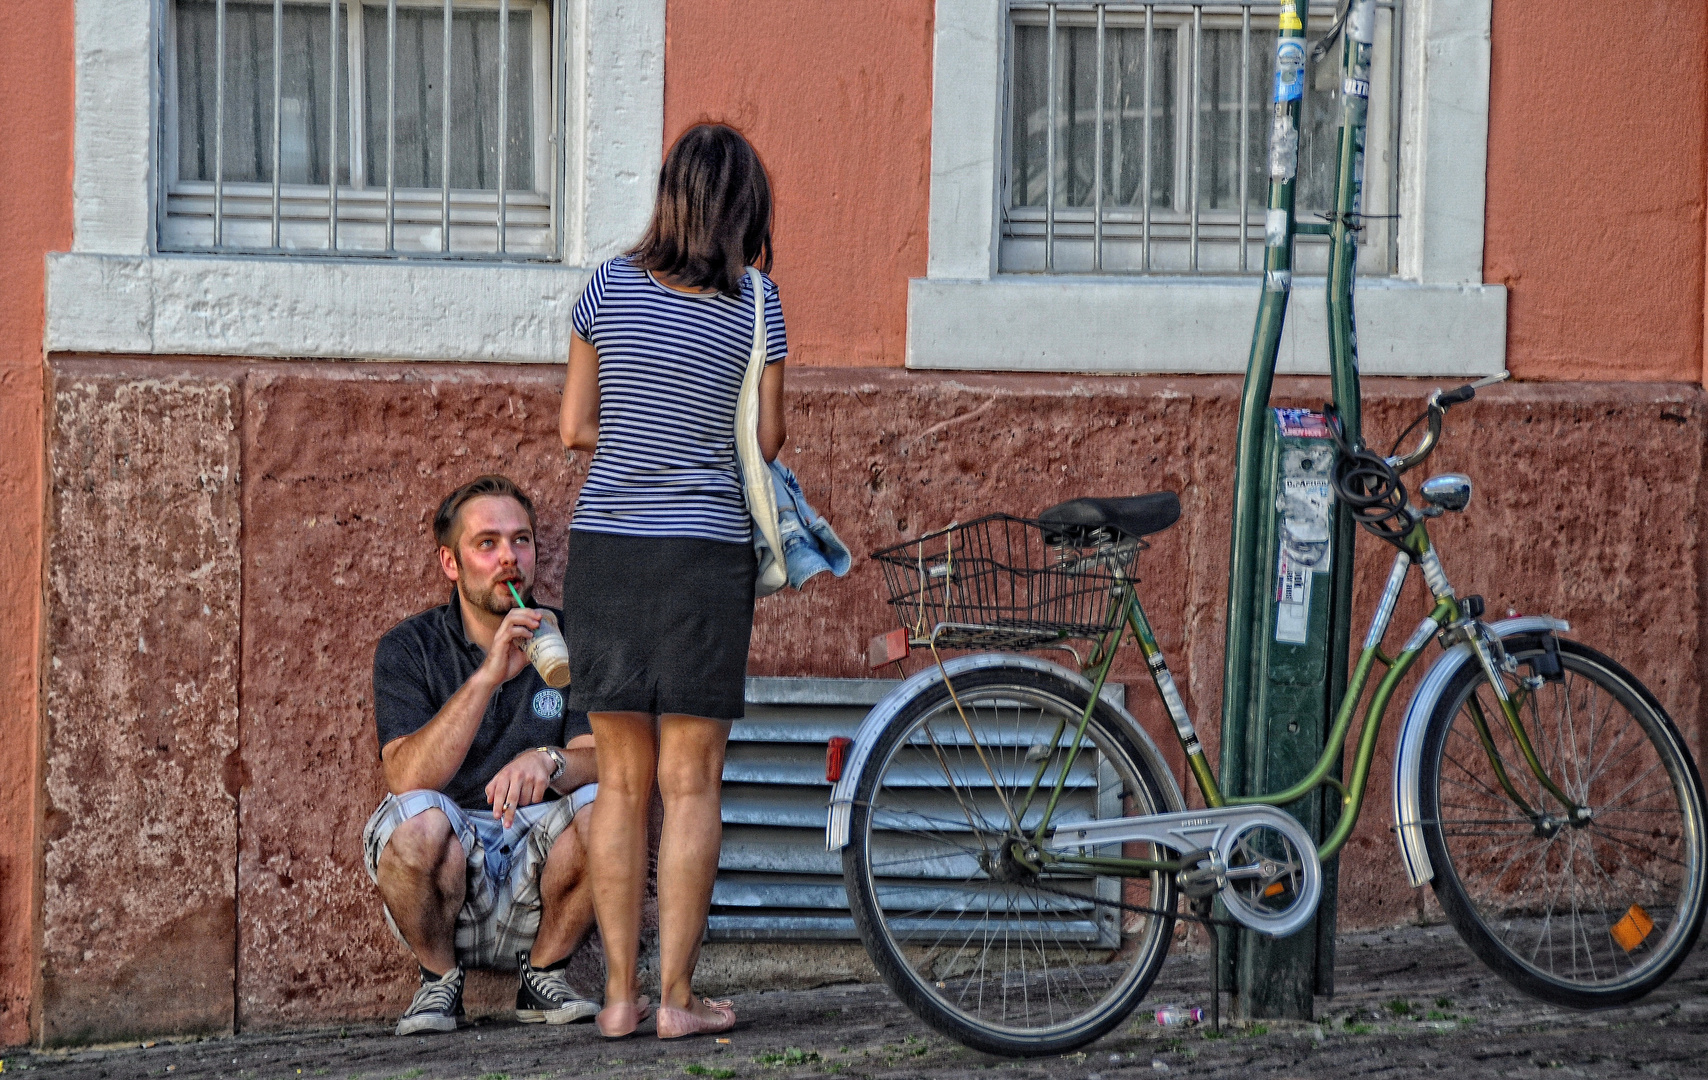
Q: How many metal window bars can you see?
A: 11